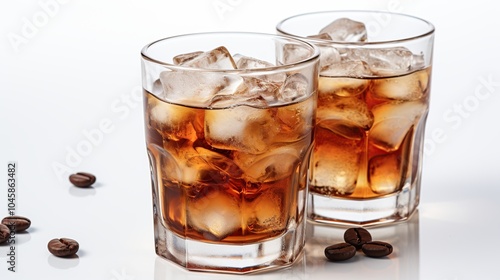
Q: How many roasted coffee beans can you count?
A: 7